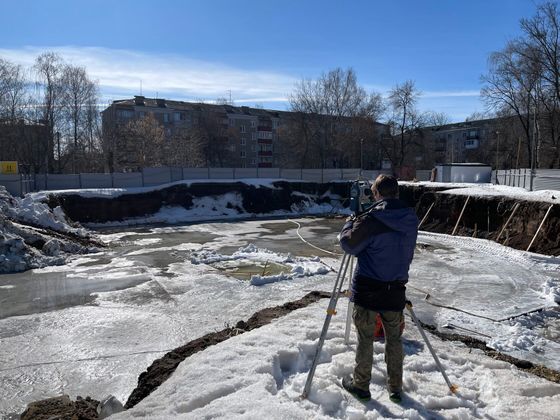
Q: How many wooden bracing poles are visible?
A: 4